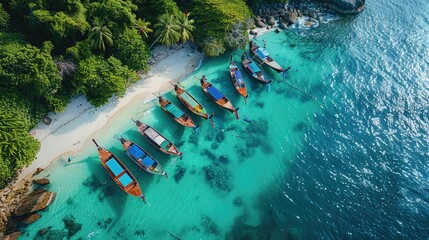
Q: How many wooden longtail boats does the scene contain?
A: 9